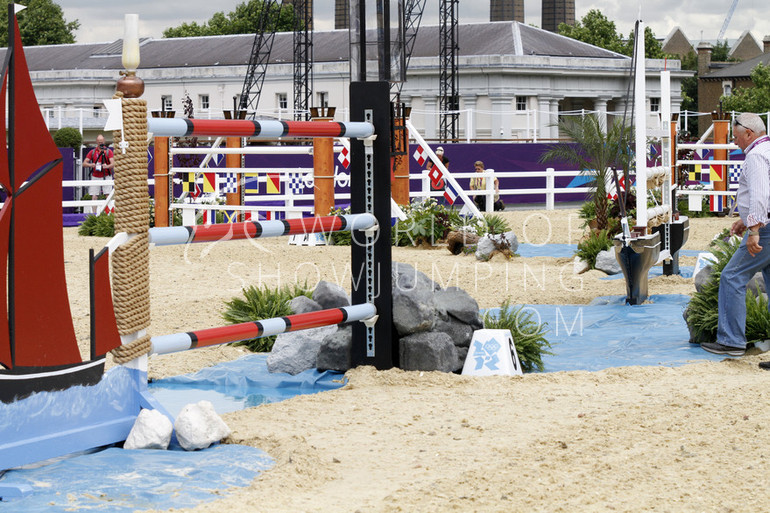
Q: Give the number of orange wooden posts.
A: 6